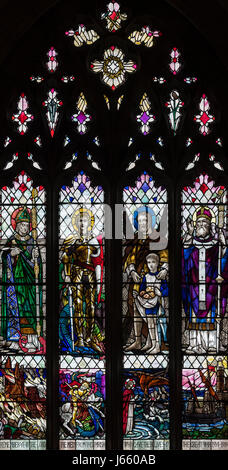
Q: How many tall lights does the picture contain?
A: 4